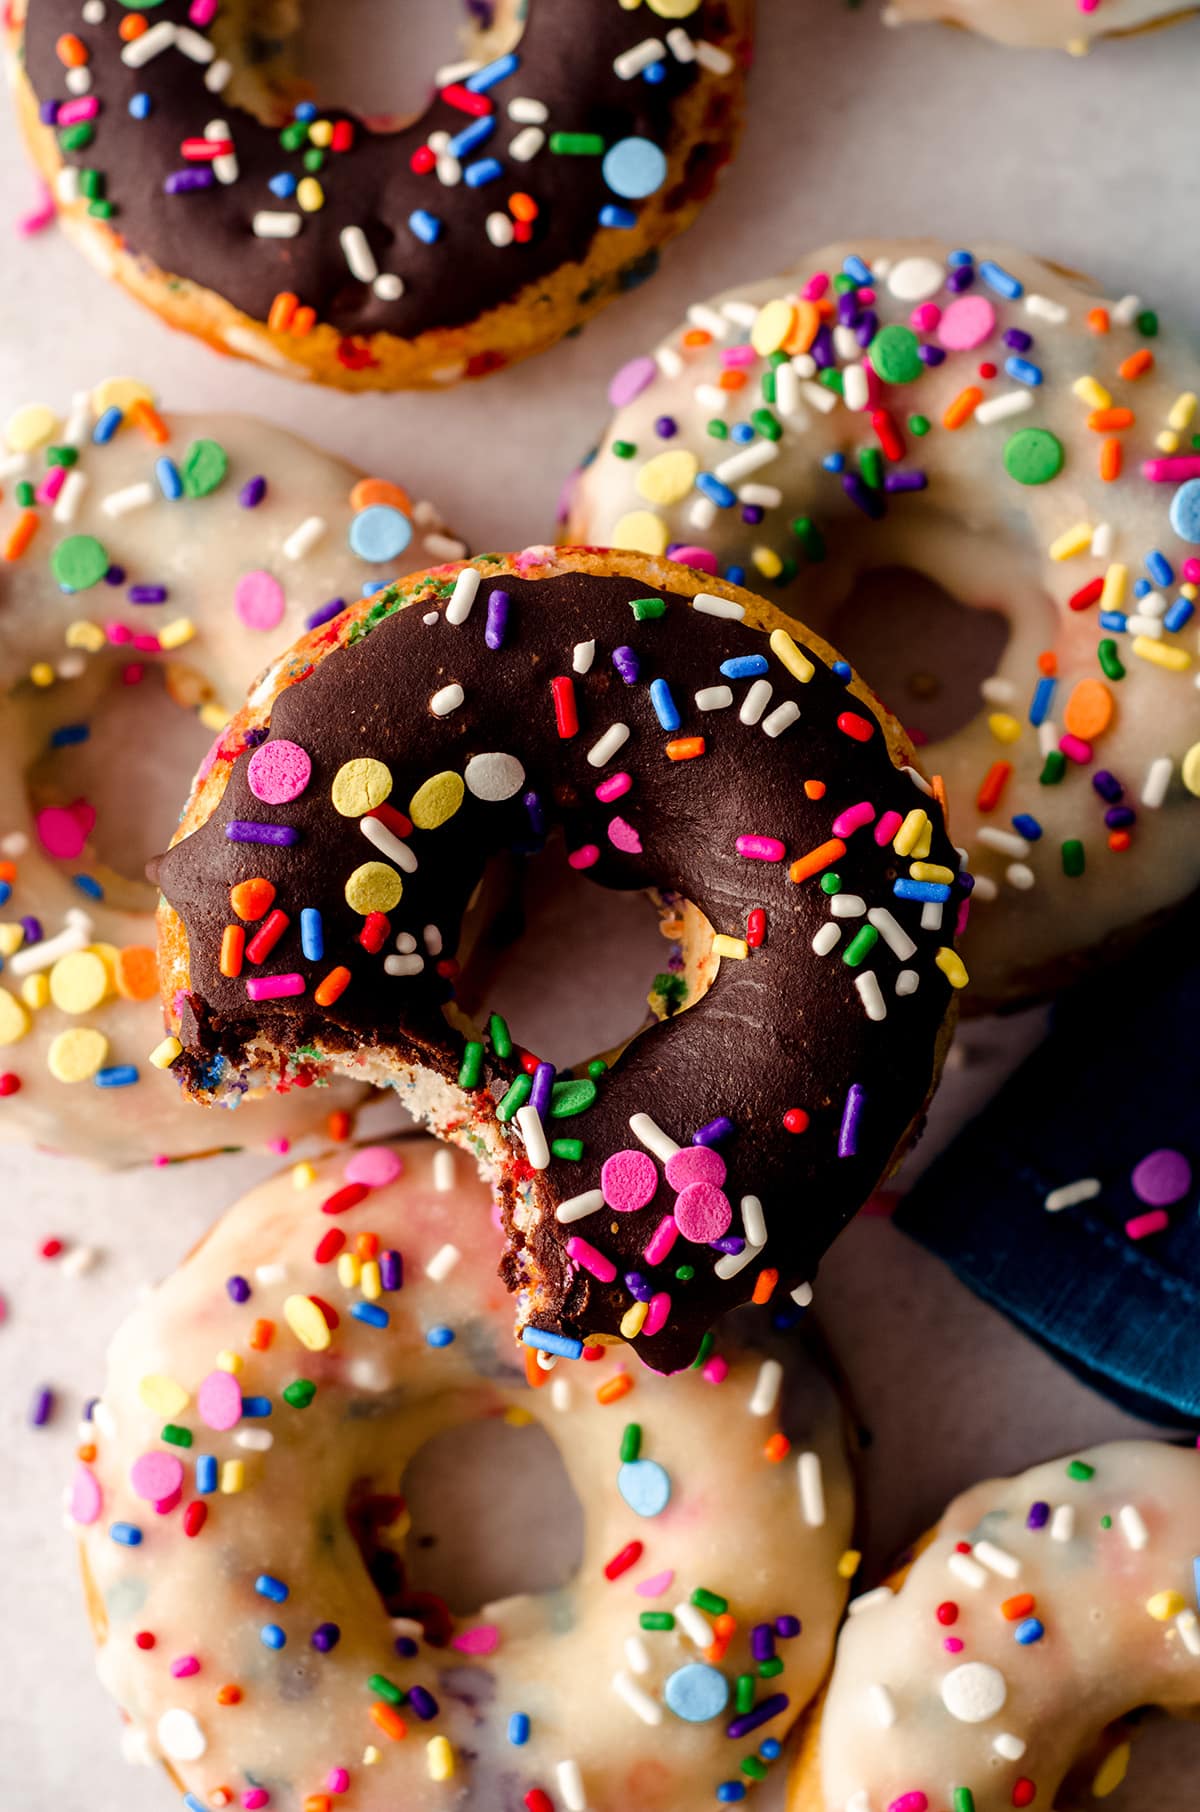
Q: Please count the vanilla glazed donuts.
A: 5